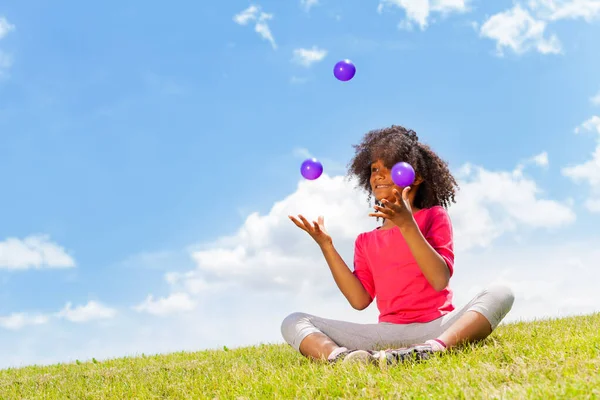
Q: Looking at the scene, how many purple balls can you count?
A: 3